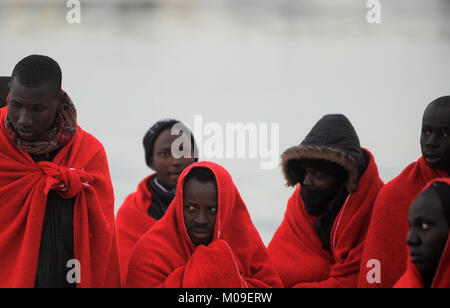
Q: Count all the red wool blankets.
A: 6